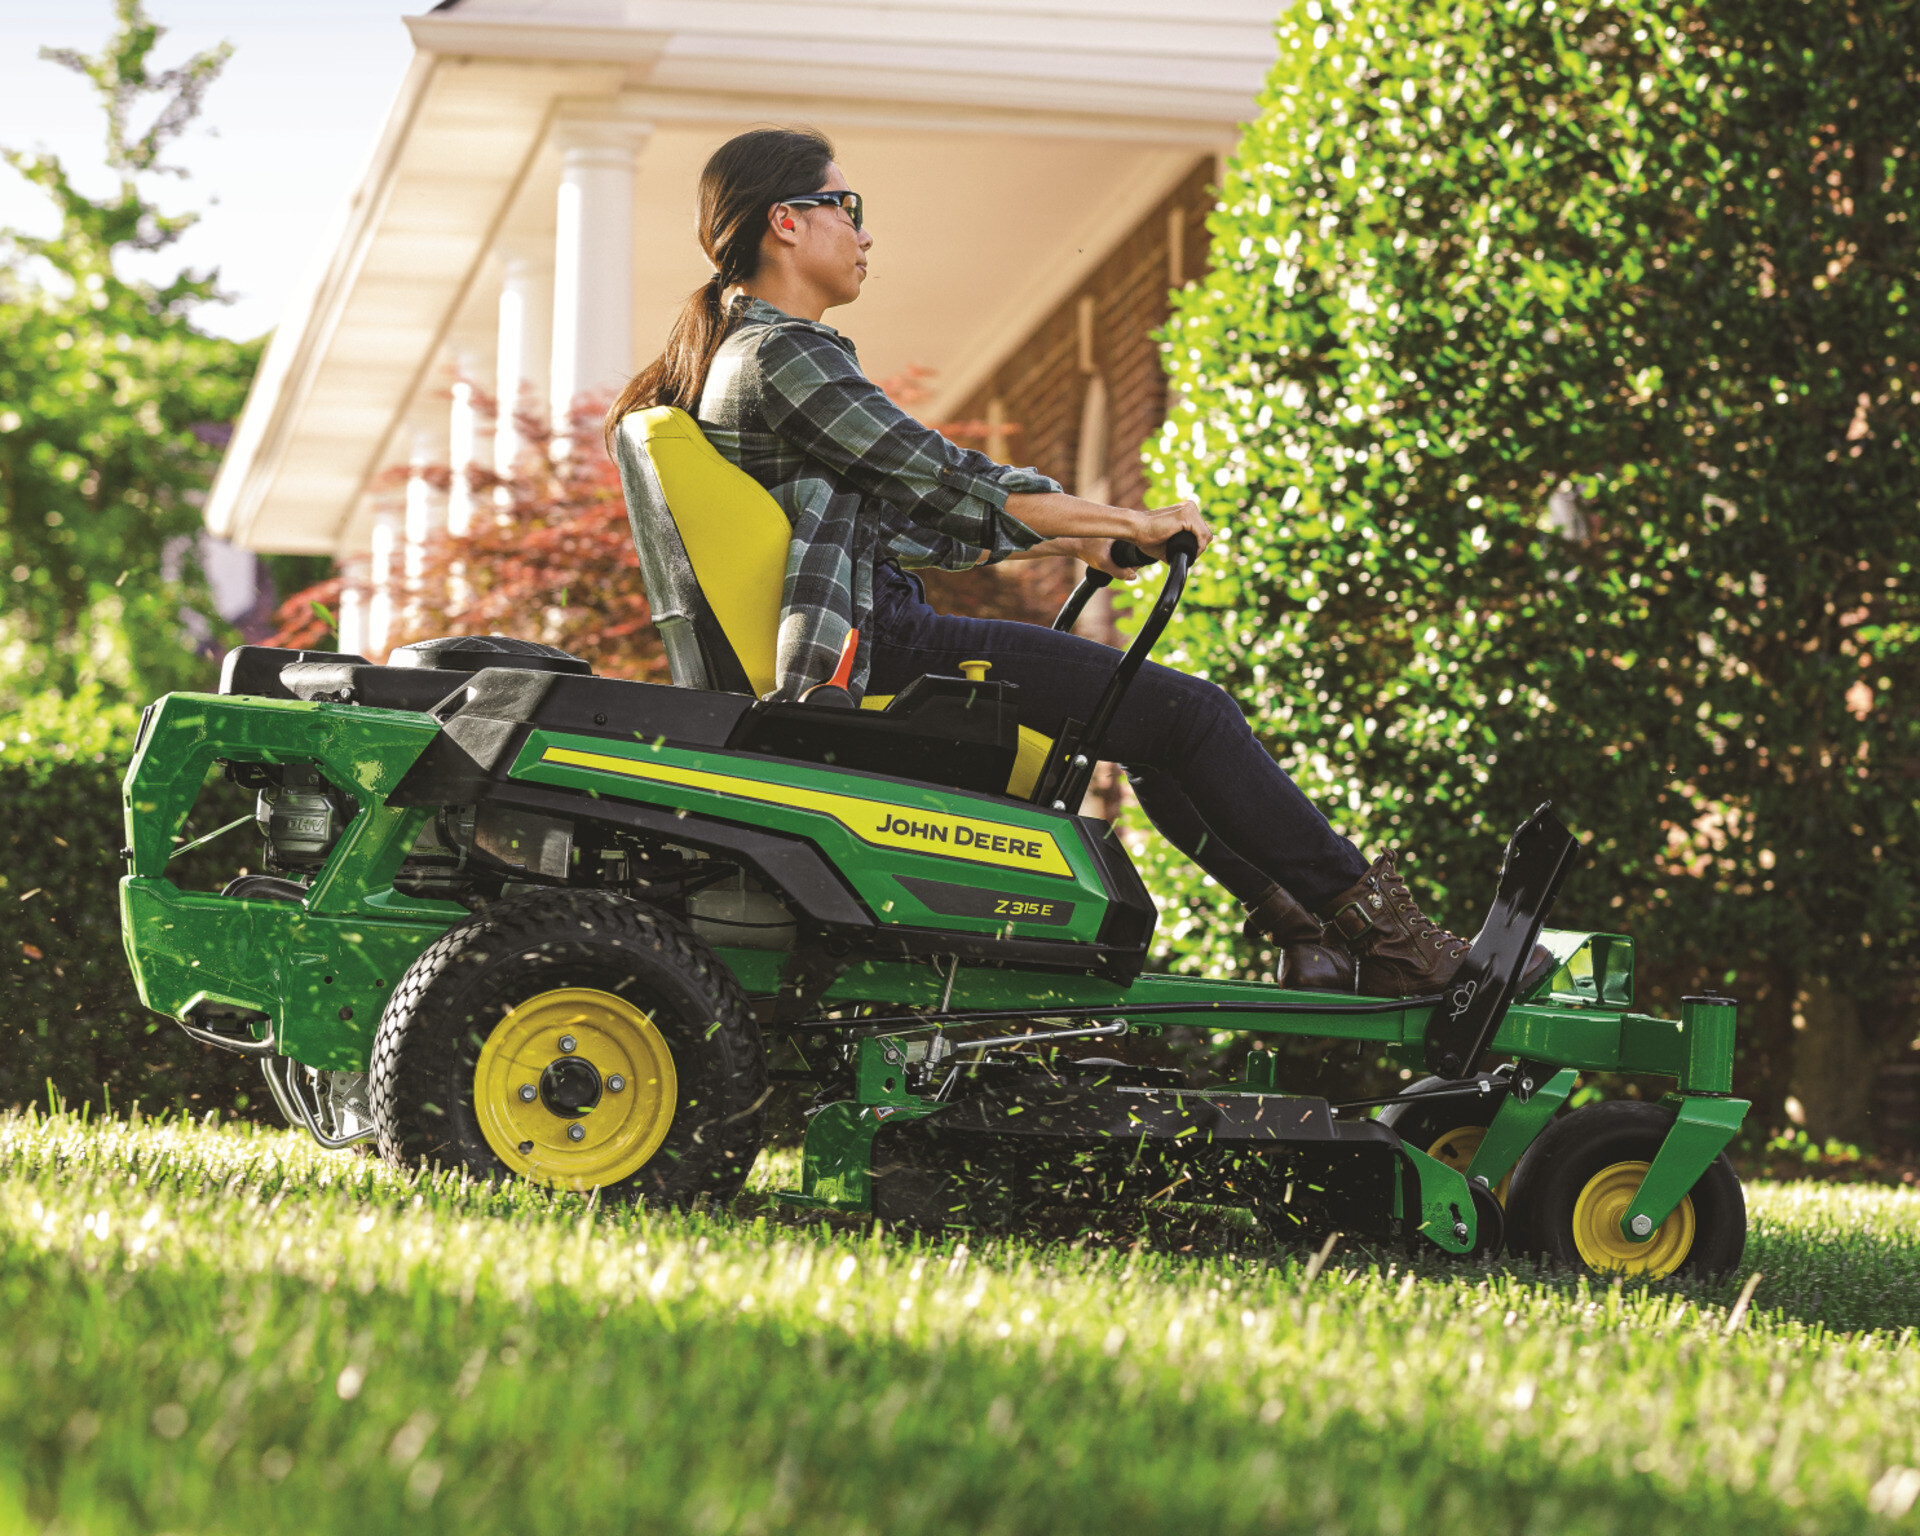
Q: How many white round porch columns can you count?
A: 6